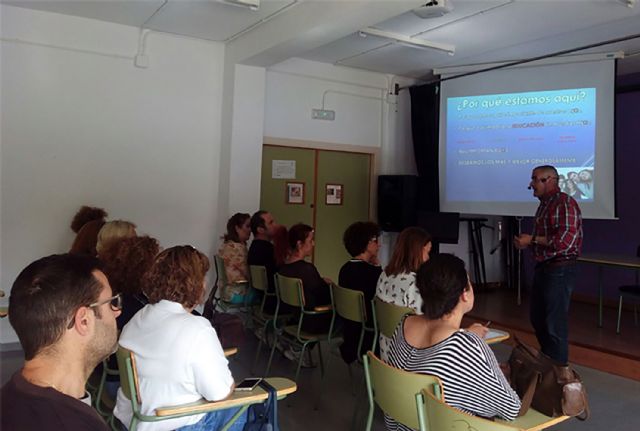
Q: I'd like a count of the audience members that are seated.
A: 13